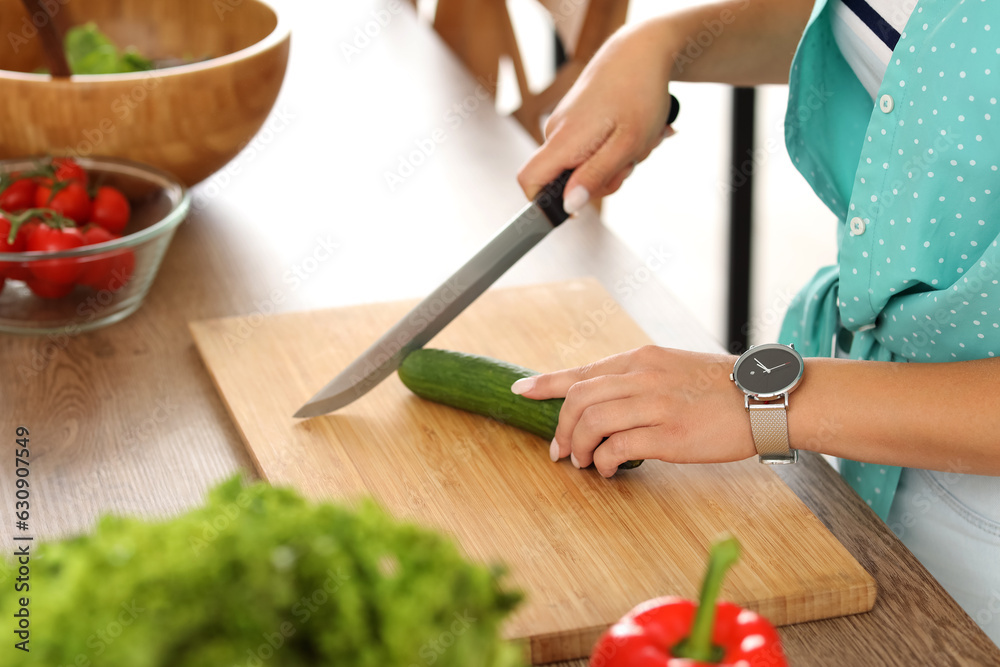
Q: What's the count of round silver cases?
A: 1